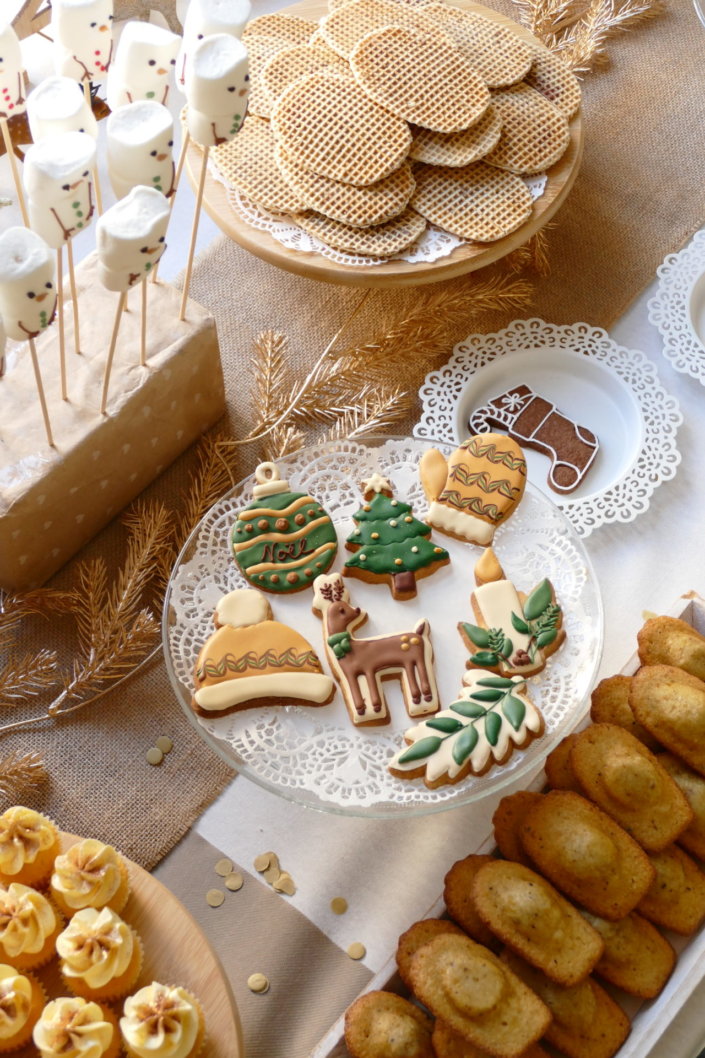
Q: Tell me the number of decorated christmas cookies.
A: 8